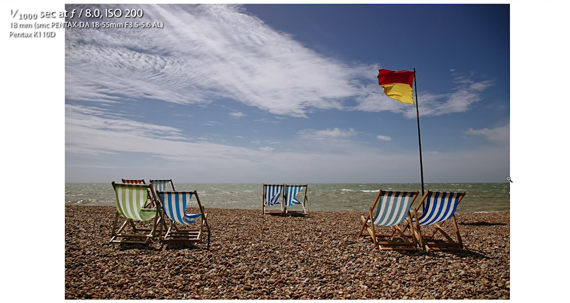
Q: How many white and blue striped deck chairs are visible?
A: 6